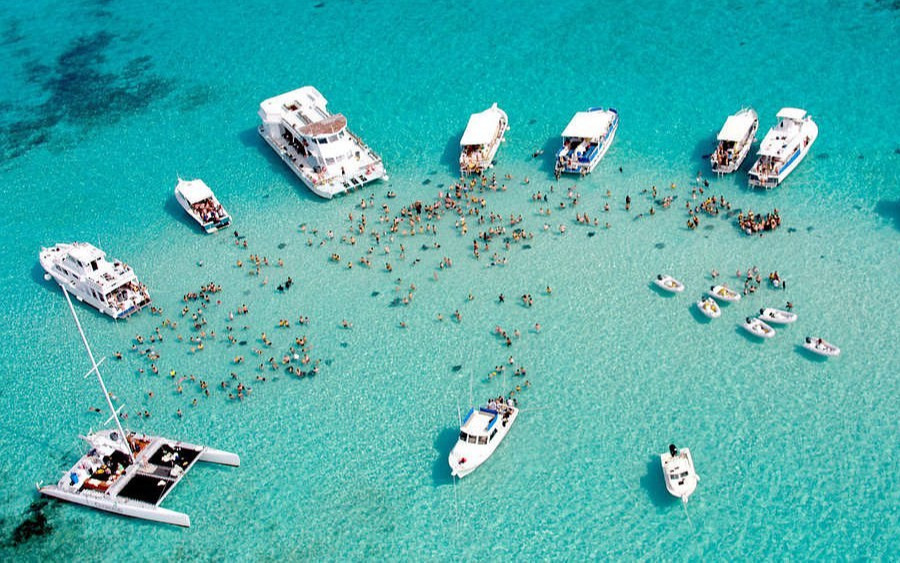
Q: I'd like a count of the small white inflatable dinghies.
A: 6